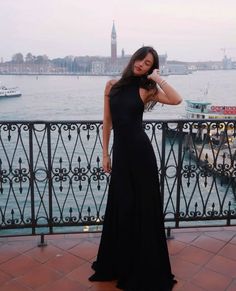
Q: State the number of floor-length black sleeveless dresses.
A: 1